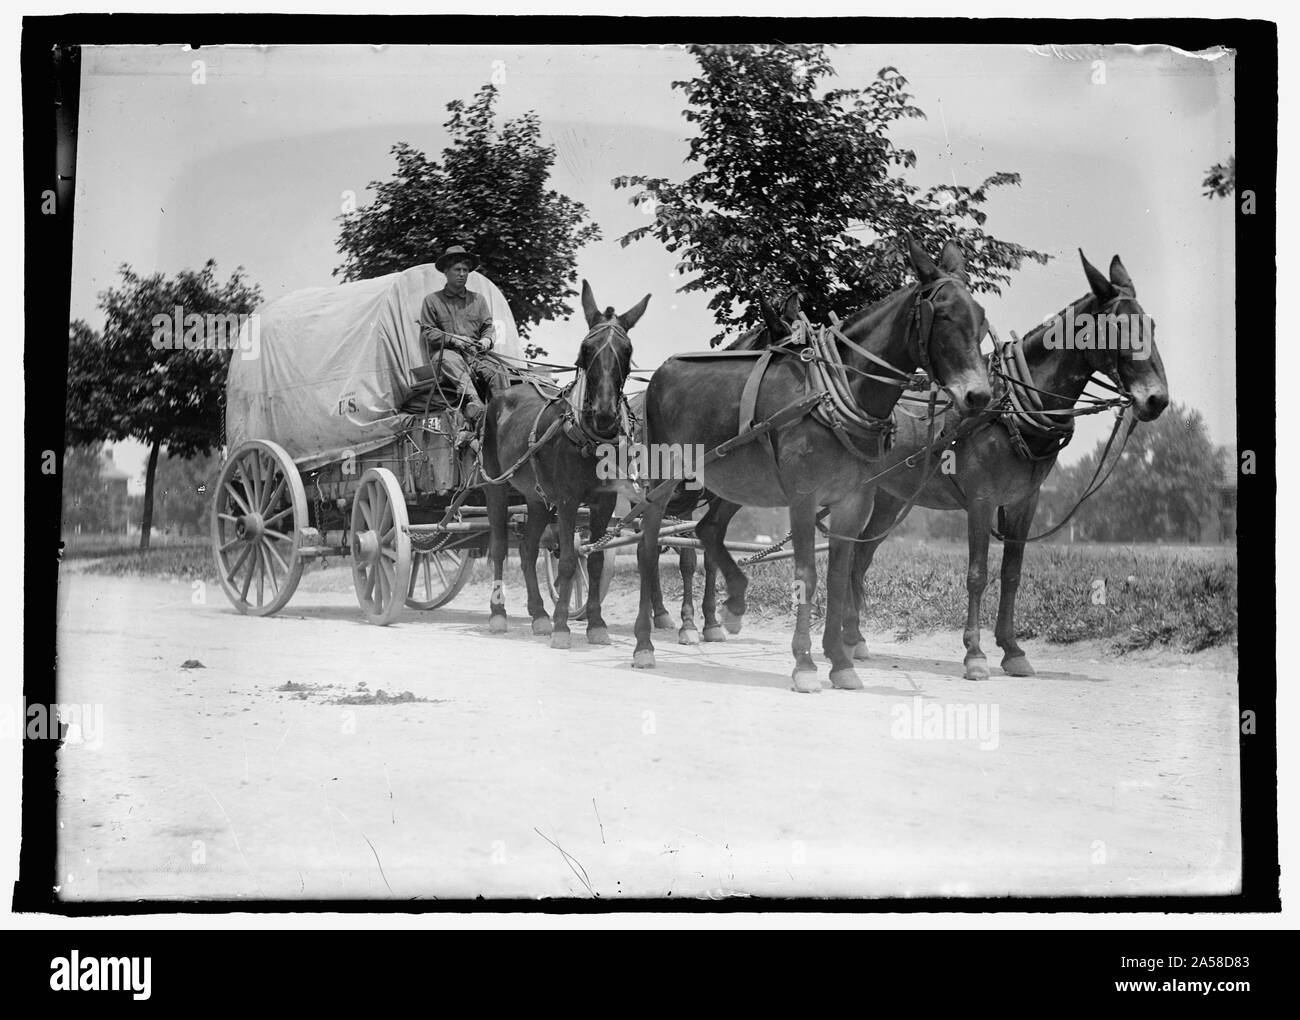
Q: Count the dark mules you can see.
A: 4